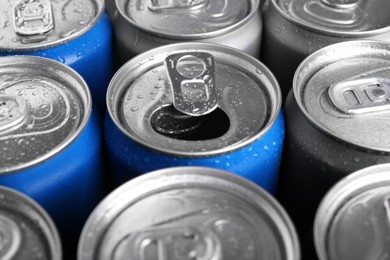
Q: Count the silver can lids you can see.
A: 9